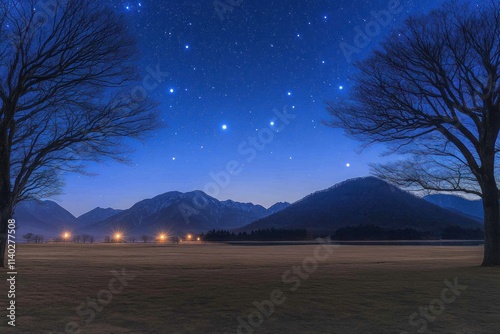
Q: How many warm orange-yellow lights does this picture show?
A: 5